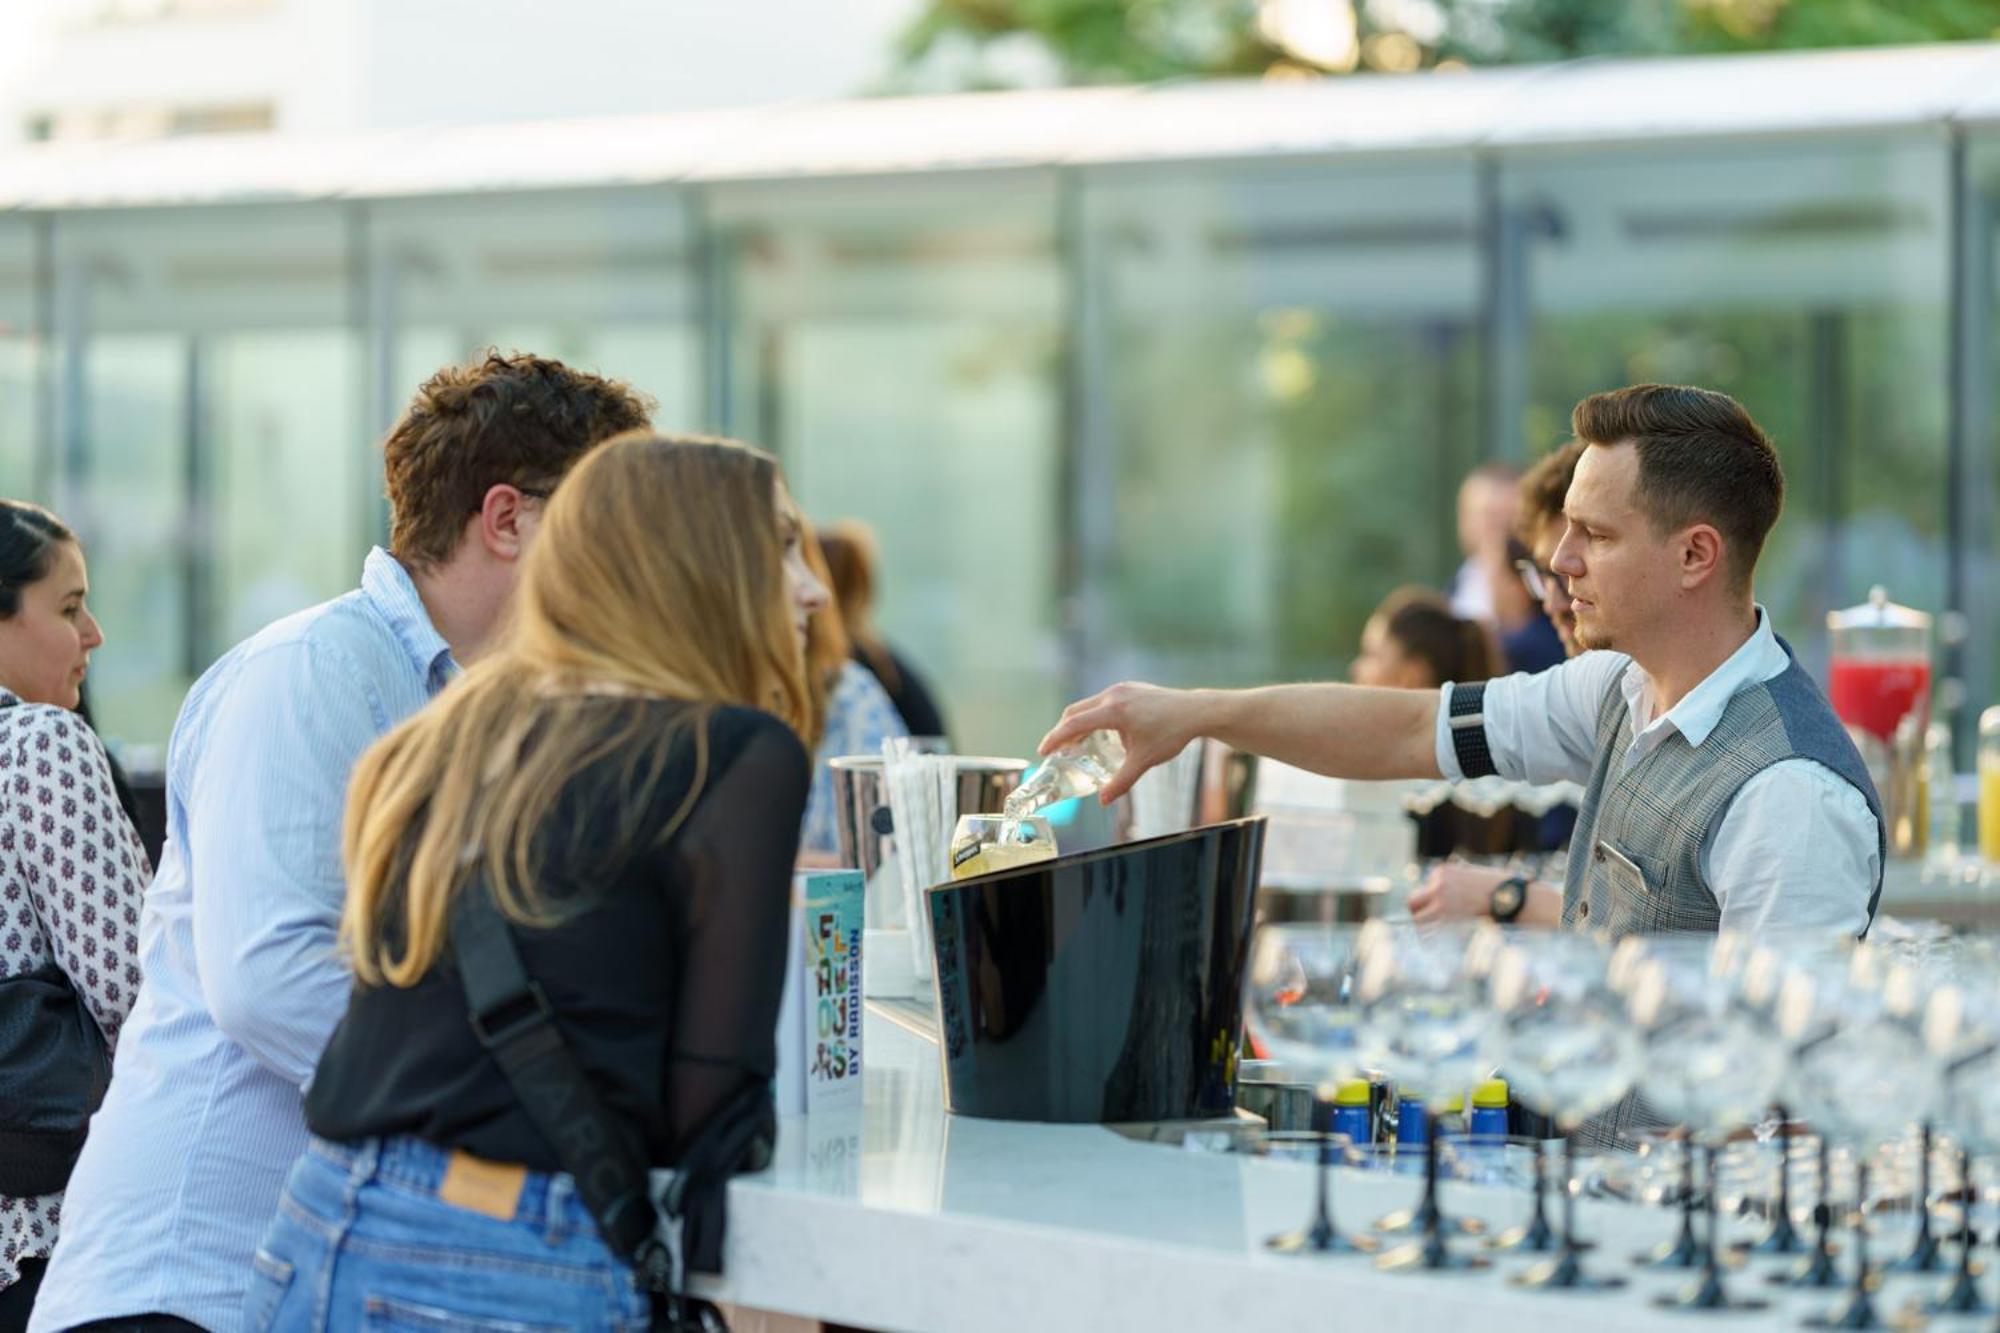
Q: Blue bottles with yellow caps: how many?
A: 3